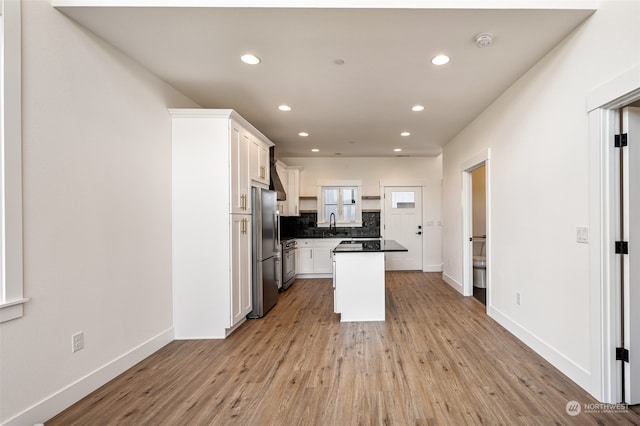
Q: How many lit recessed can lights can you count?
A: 8